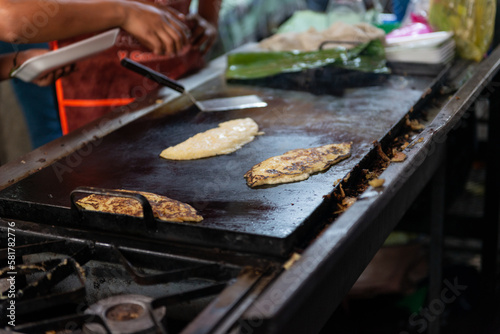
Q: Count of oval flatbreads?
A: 3